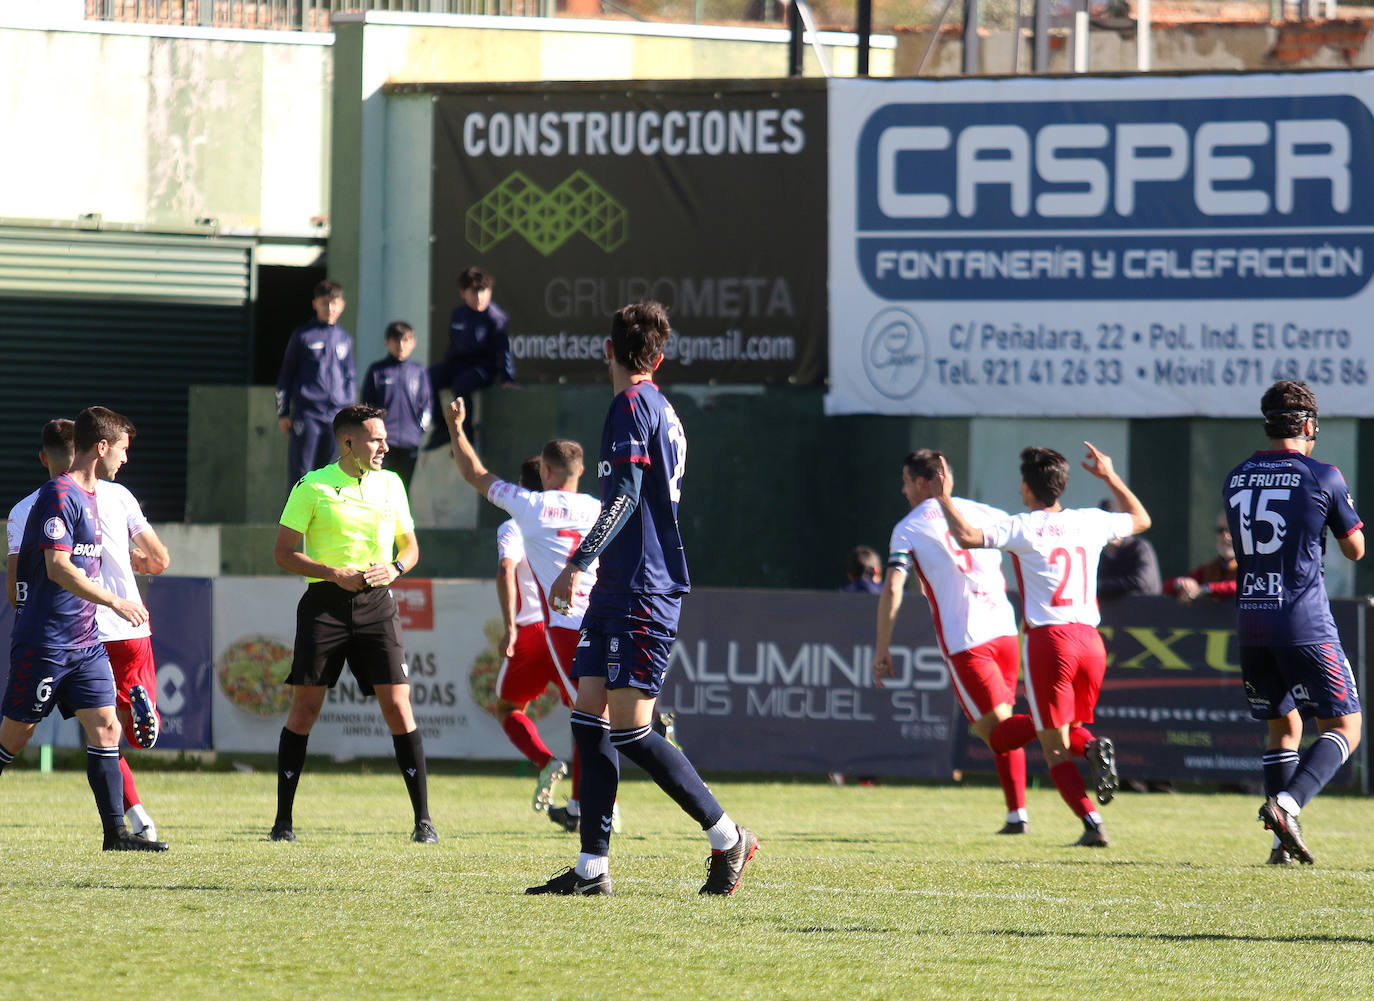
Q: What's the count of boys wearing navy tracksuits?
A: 3